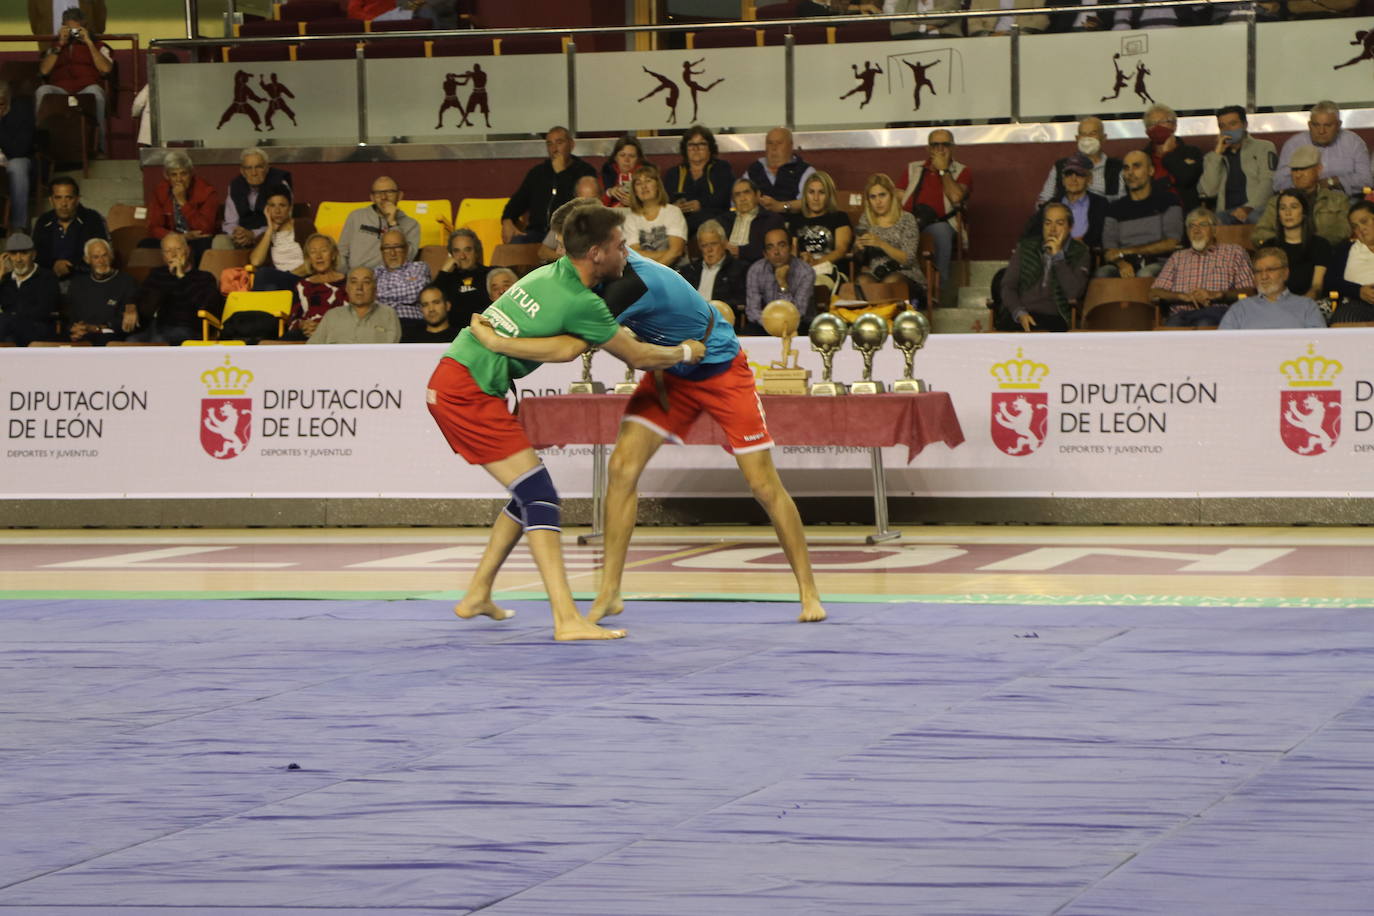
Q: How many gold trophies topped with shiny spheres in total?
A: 3